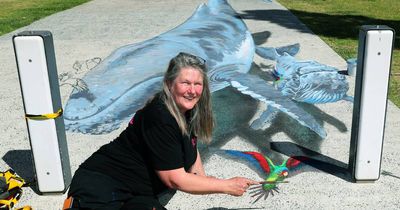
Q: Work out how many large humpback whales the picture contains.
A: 1